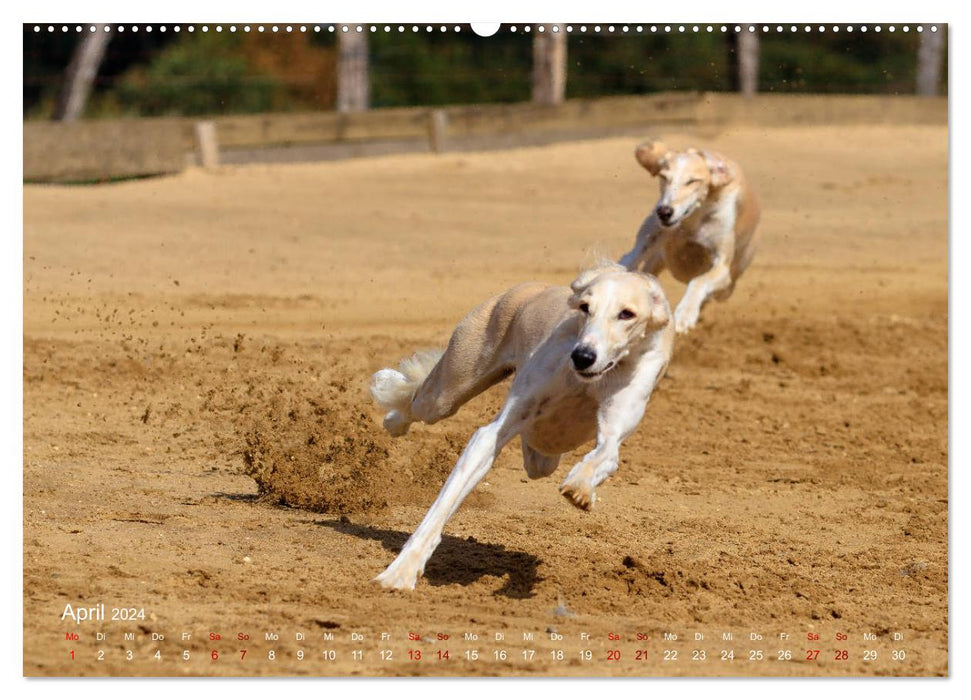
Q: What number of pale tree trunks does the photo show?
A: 5